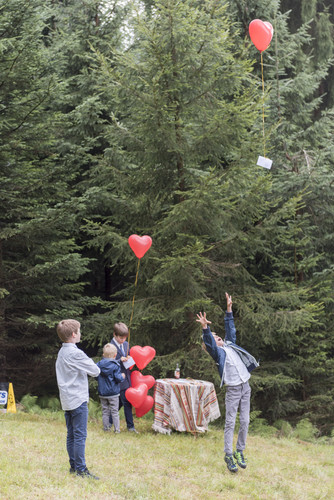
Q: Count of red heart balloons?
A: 6